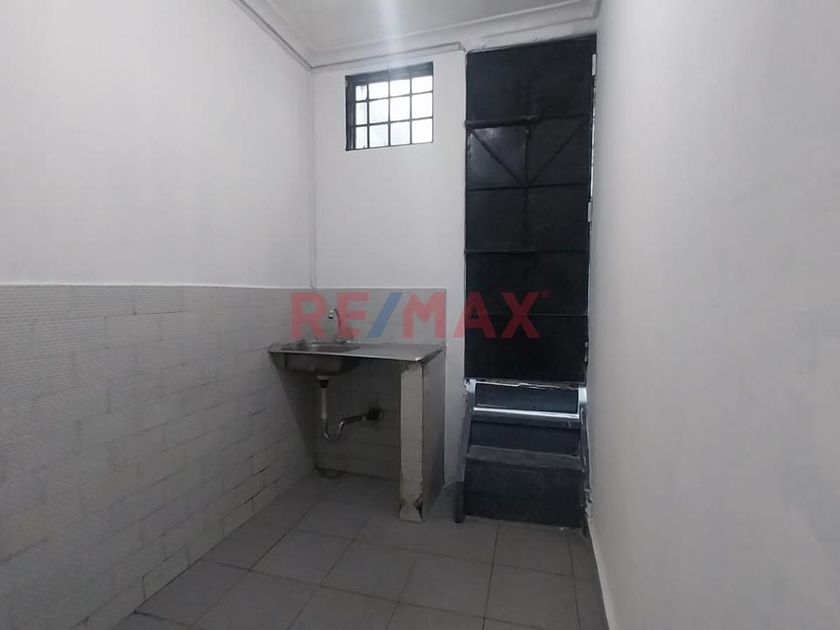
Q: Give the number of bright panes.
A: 12